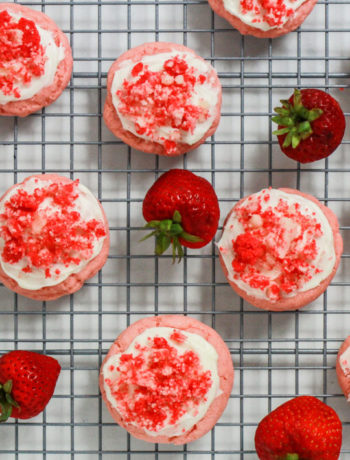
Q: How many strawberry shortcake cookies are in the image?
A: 7